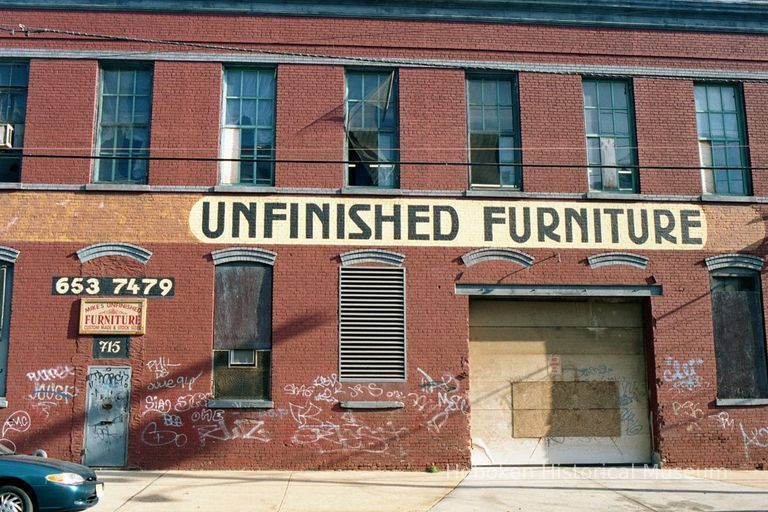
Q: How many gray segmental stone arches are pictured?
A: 7